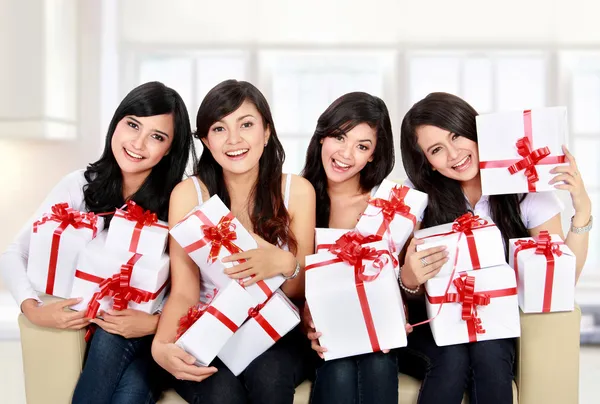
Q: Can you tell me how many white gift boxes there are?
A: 13